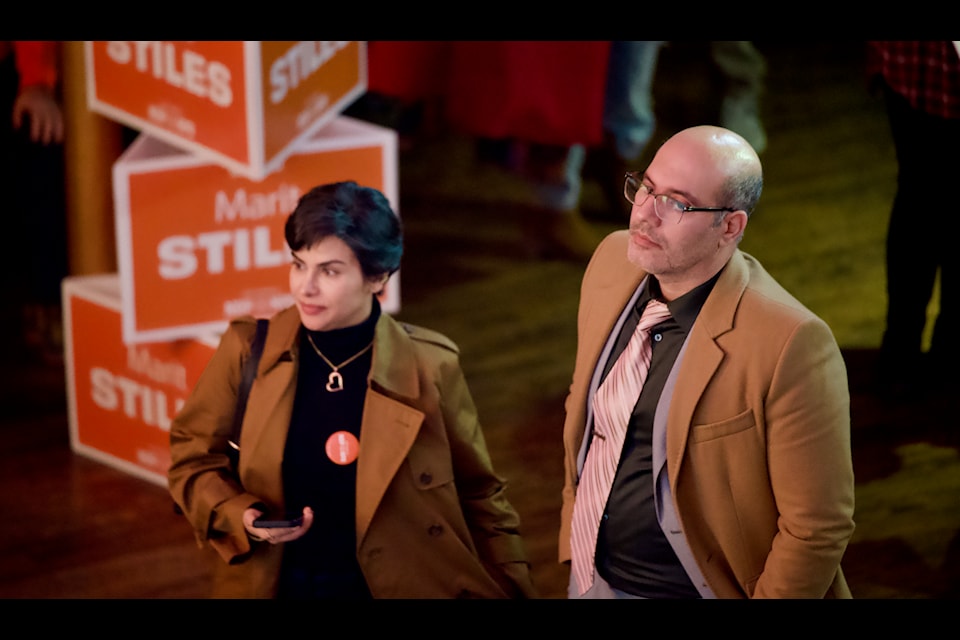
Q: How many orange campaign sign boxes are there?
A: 3